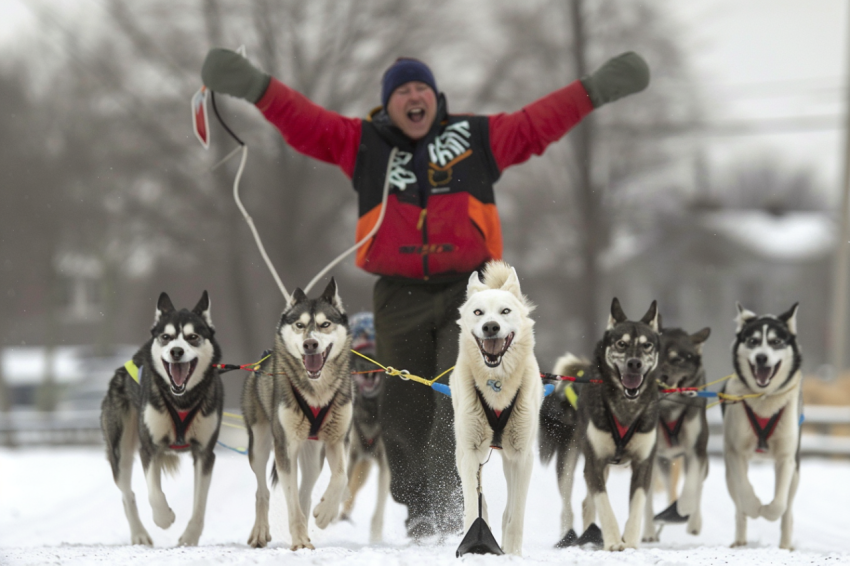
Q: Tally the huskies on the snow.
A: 7